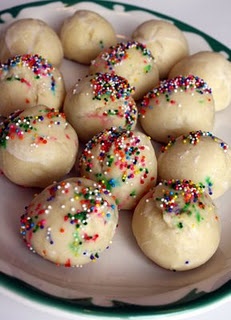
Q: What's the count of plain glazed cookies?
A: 4